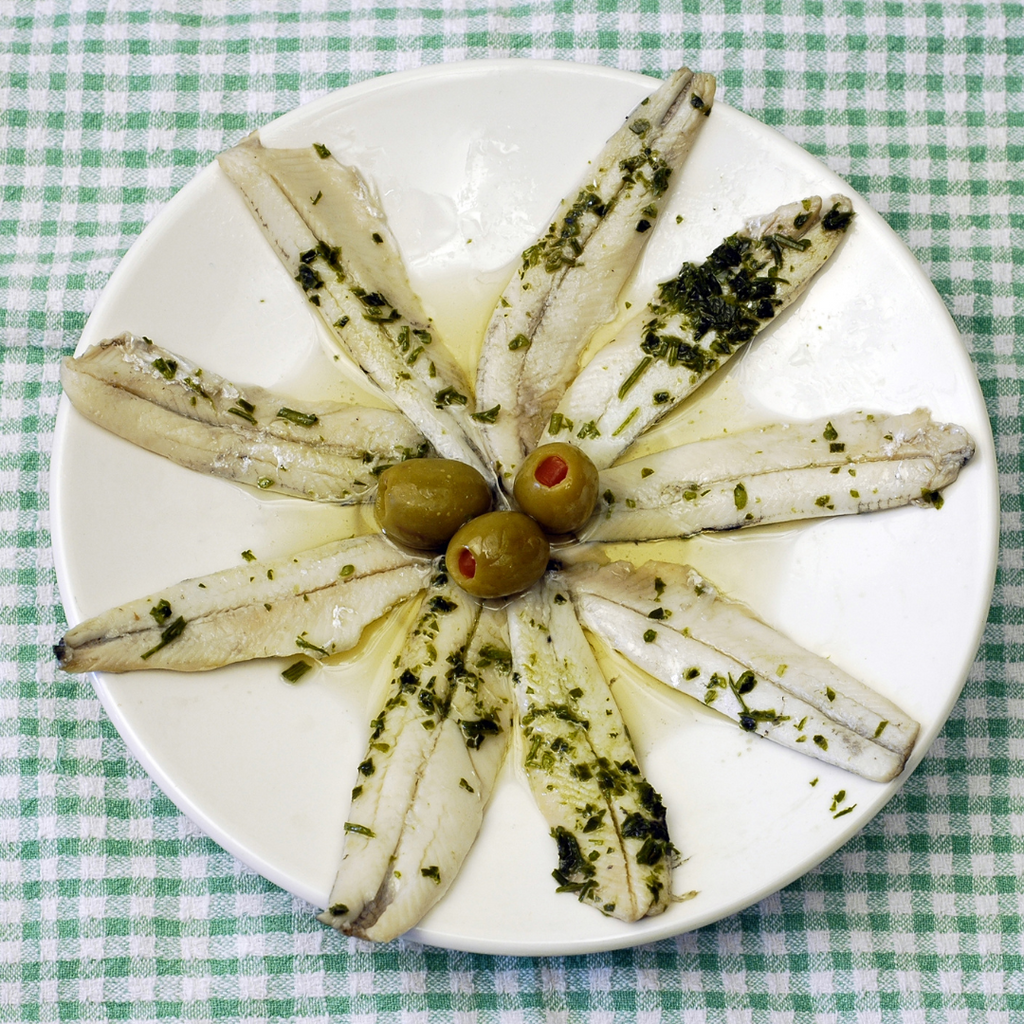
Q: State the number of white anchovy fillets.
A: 9